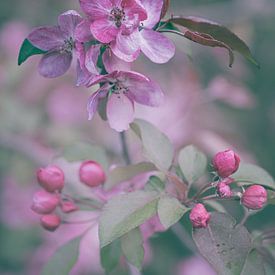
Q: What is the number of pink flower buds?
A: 9